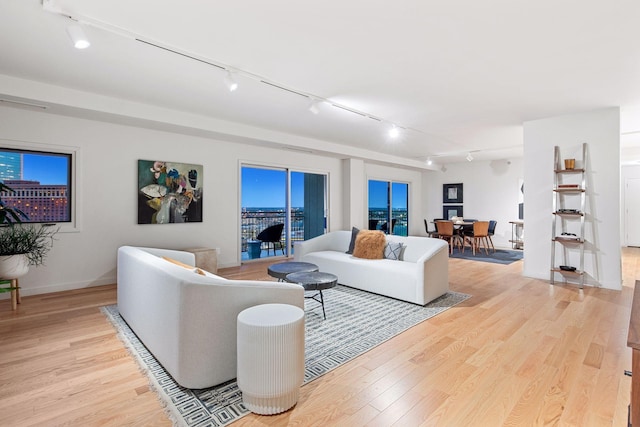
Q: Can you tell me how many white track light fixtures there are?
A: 6